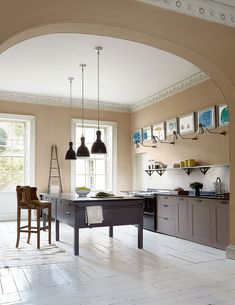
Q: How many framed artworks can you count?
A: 7